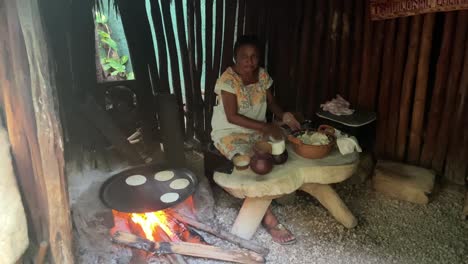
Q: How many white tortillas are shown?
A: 4